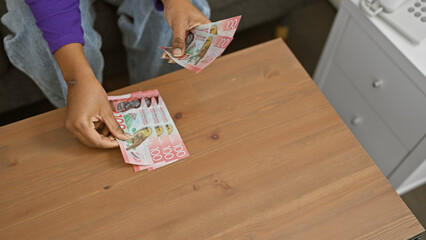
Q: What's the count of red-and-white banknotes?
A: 5